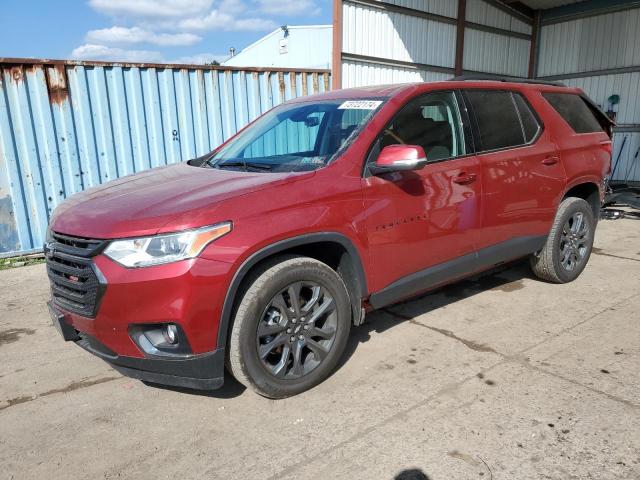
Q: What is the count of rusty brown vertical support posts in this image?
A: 3